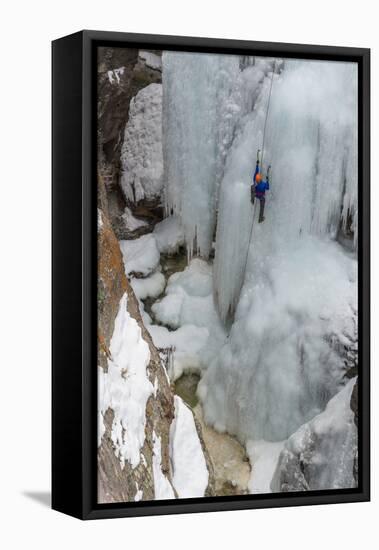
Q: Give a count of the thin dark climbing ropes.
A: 1